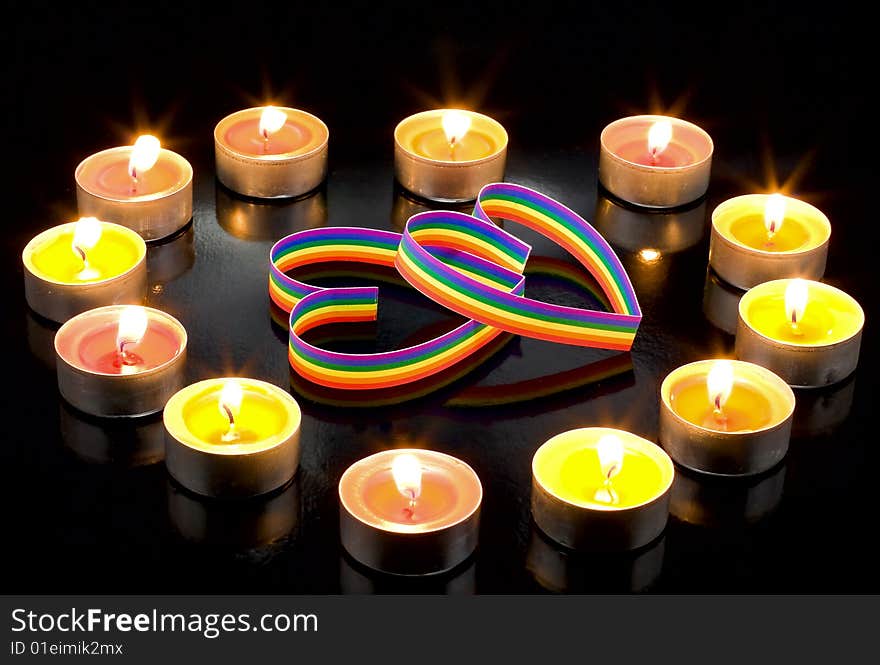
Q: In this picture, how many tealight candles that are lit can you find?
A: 12